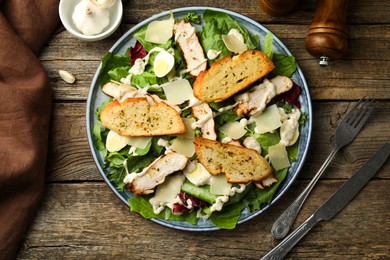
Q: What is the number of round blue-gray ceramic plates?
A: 1